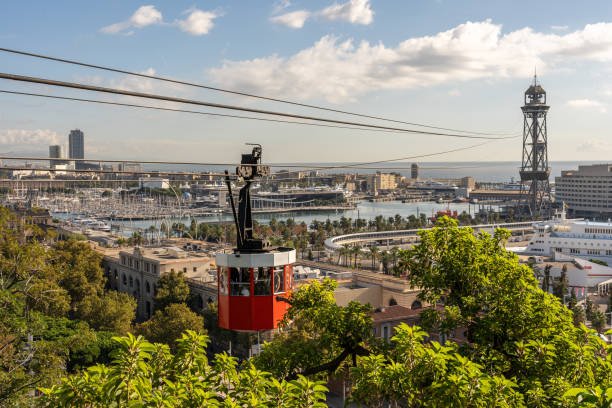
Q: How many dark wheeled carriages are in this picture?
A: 1